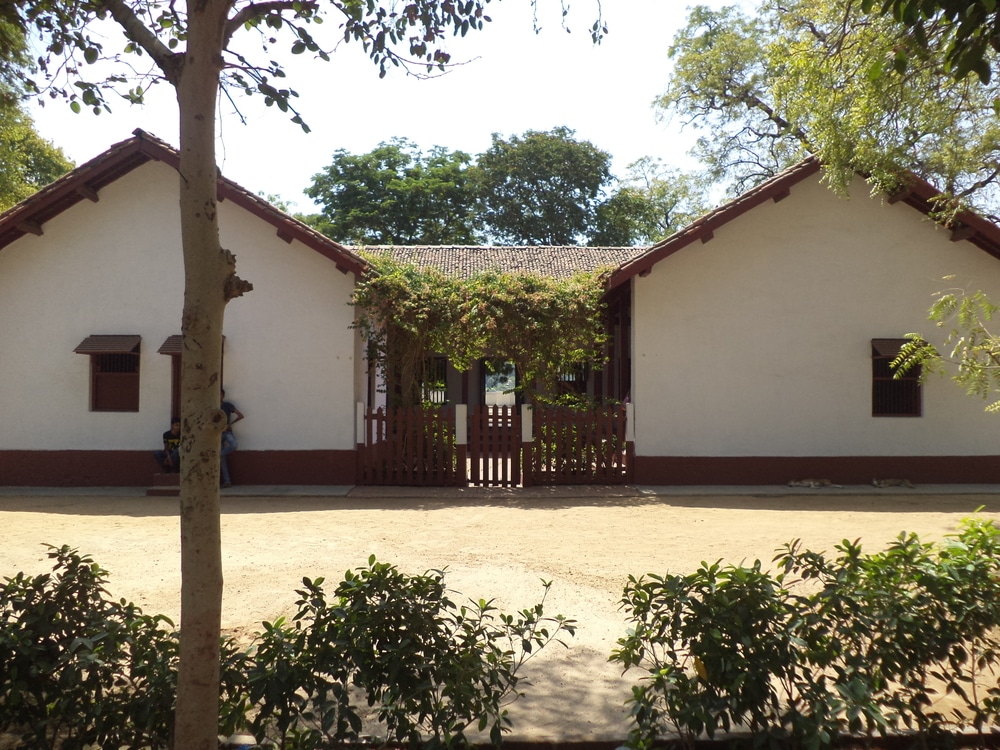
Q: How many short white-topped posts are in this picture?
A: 4